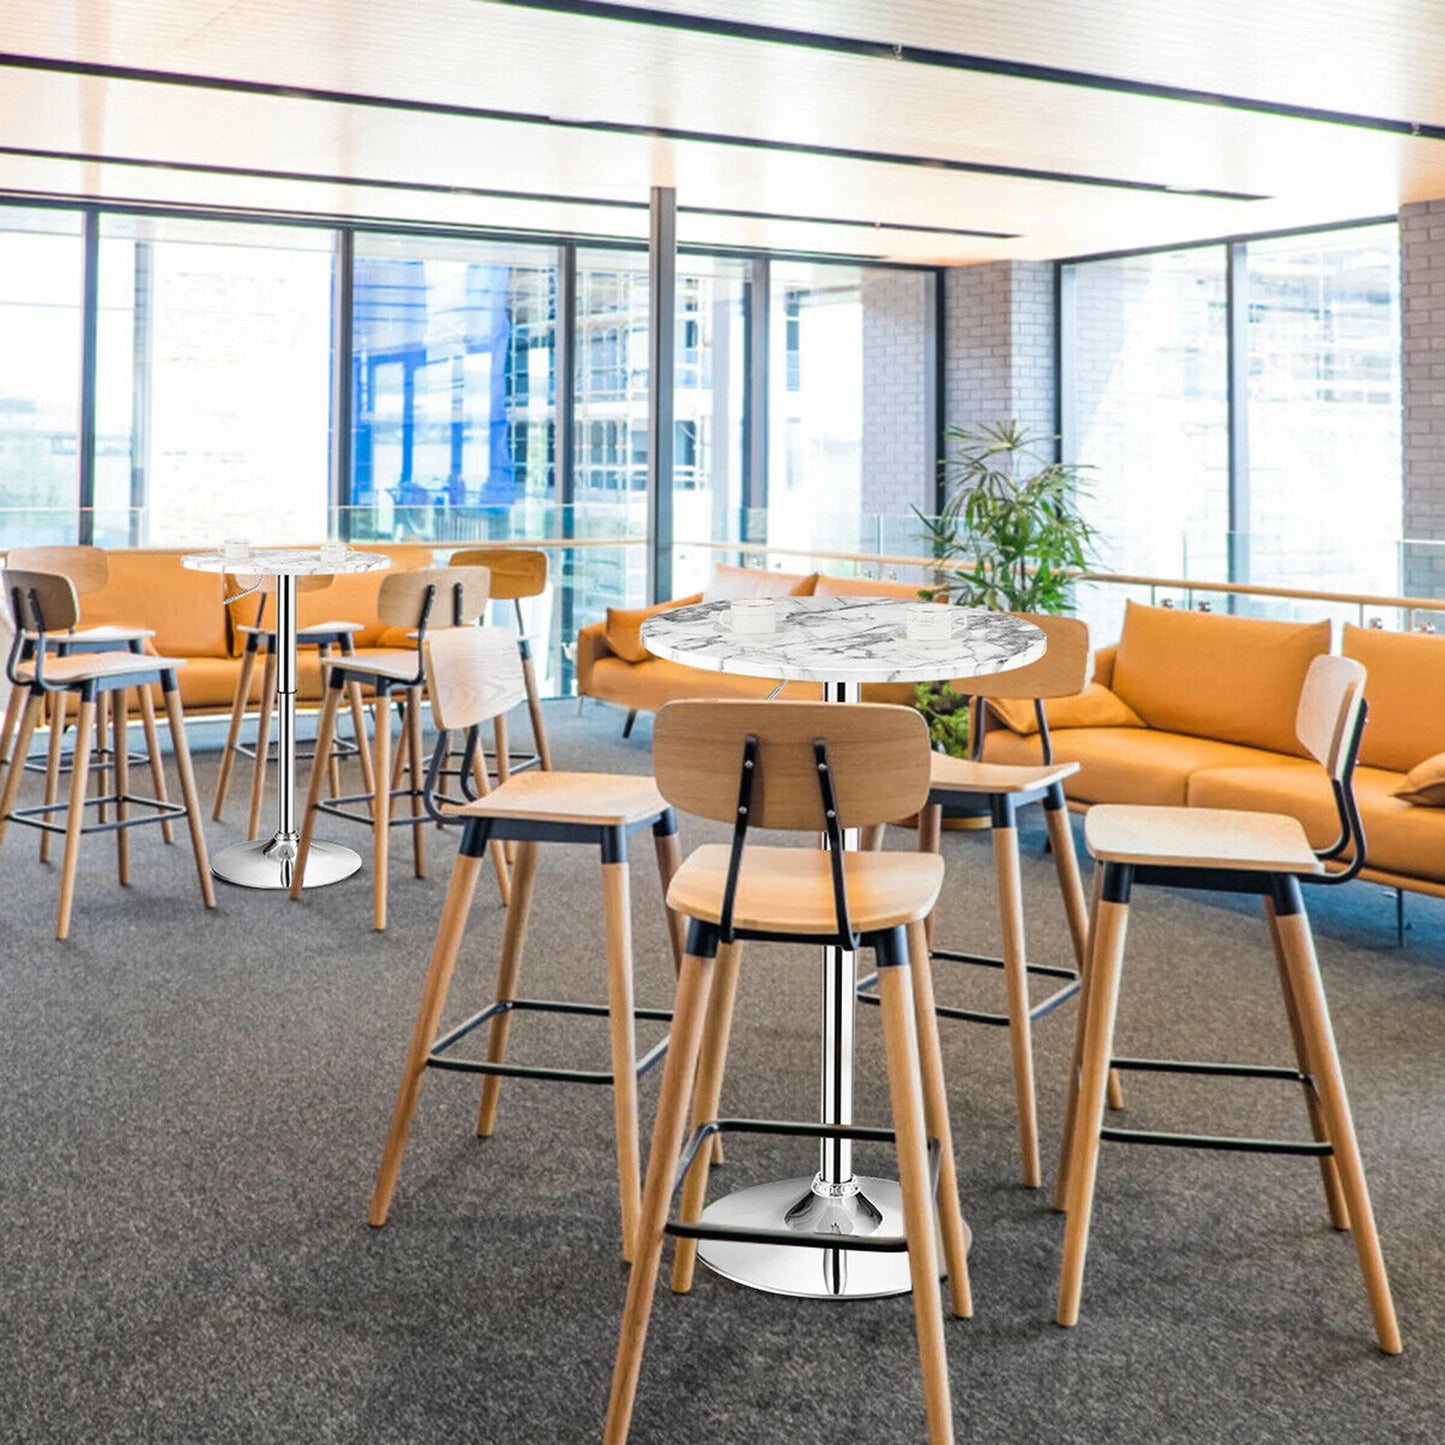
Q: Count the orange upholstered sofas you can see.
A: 3